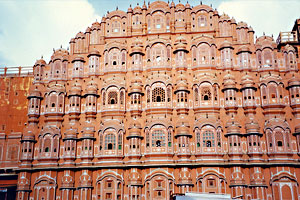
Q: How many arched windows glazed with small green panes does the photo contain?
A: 3